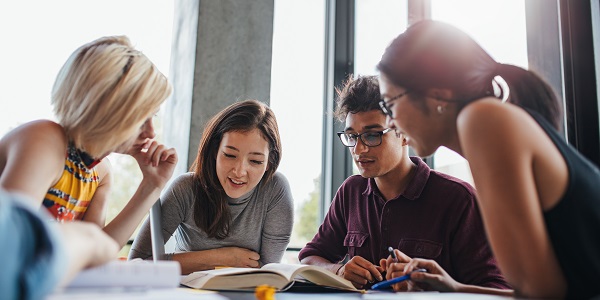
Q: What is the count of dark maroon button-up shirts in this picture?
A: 1